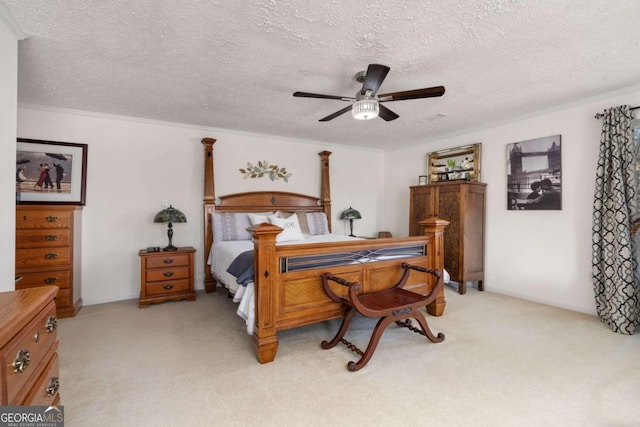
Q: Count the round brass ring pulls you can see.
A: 0